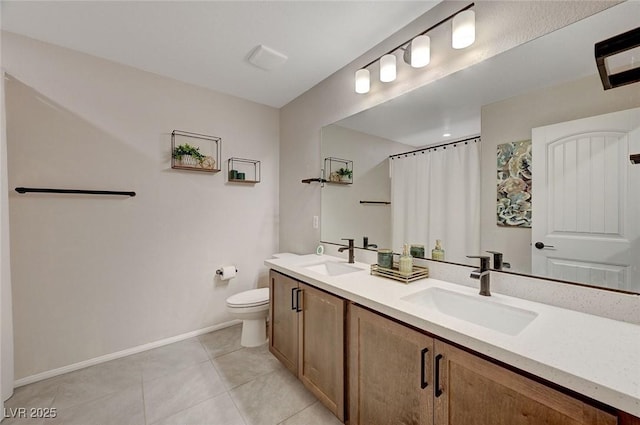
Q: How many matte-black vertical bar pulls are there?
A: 4